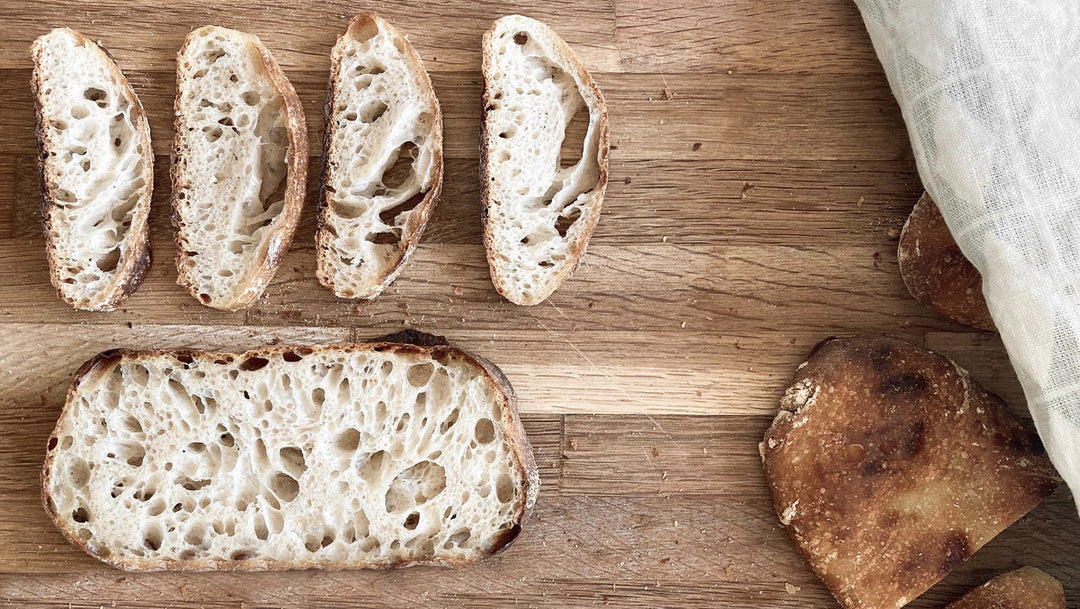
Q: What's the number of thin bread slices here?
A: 4